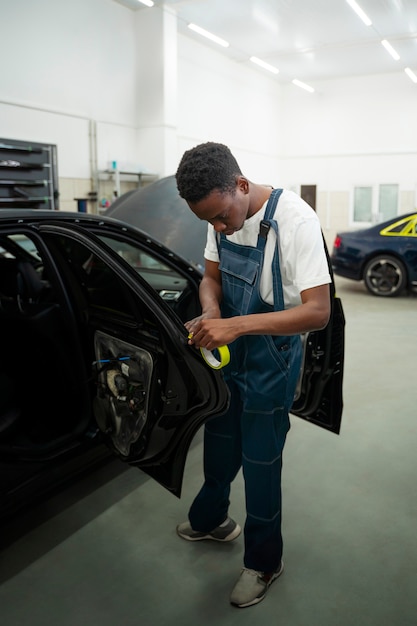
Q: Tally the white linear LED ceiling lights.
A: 7